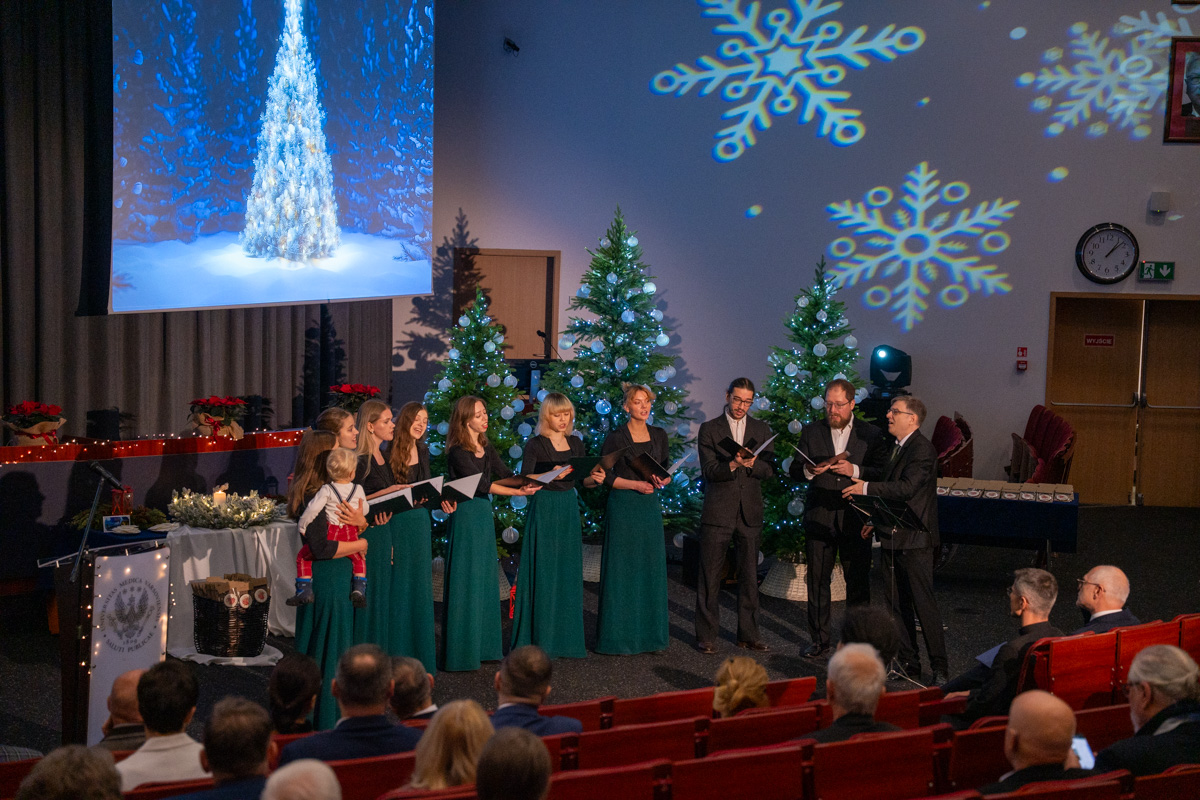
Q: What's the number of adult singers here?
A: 10